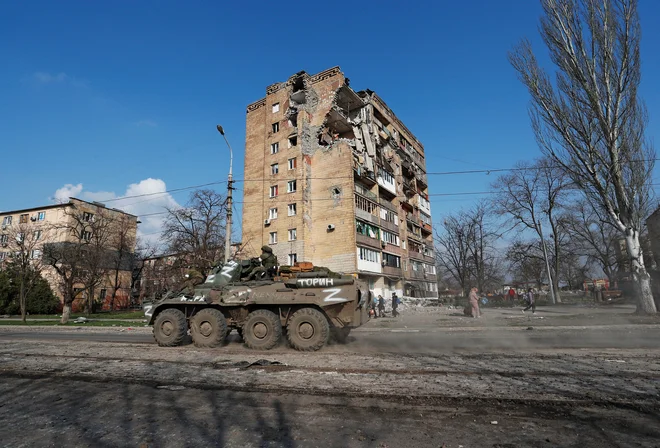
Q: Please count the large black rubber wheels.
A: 4